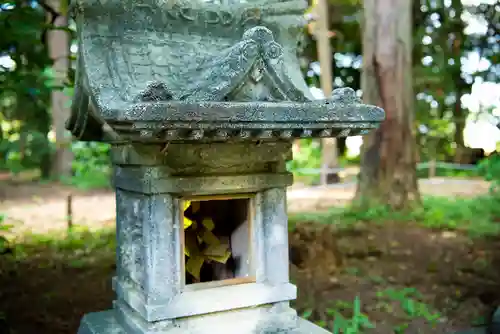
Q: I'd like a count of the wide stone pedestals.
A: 1